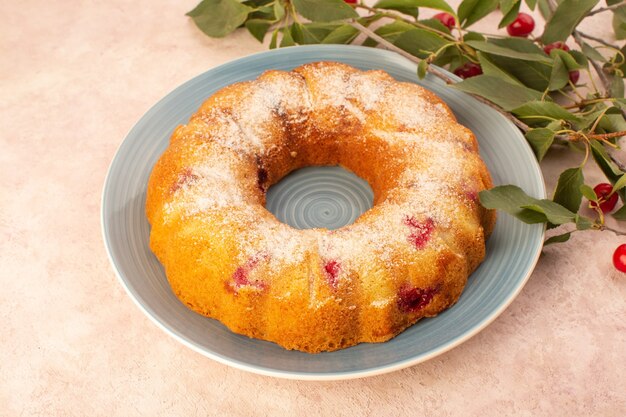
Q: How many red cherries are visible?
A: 8